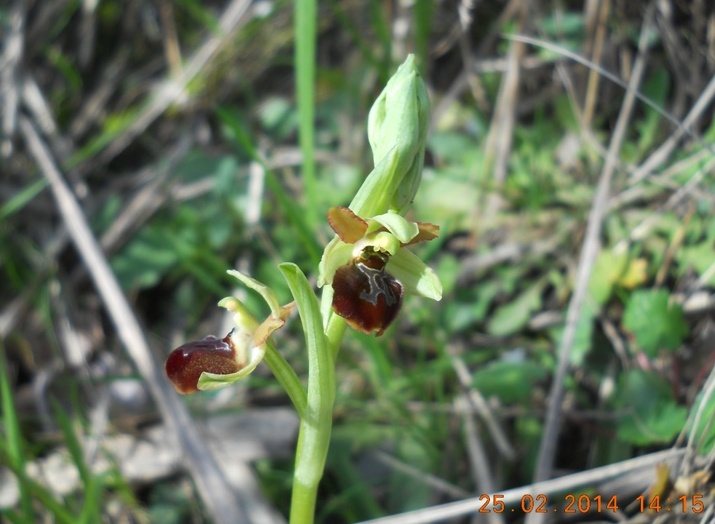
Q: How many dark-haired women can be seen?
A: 0